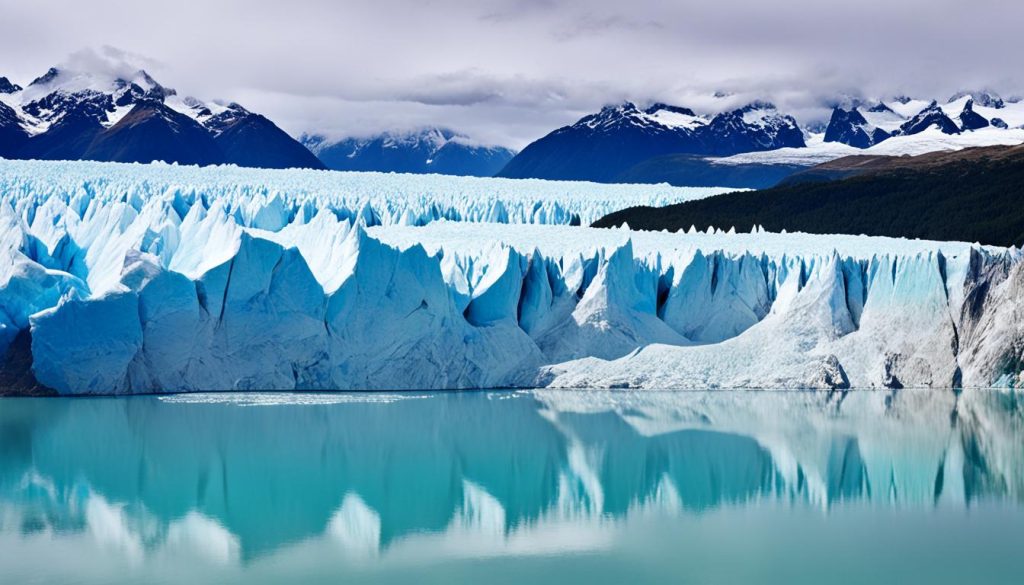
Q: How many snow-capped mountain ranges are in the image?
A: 3